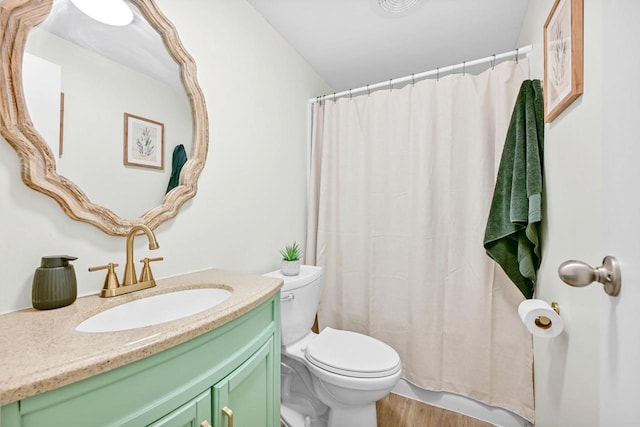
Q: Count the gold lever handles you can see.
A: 2